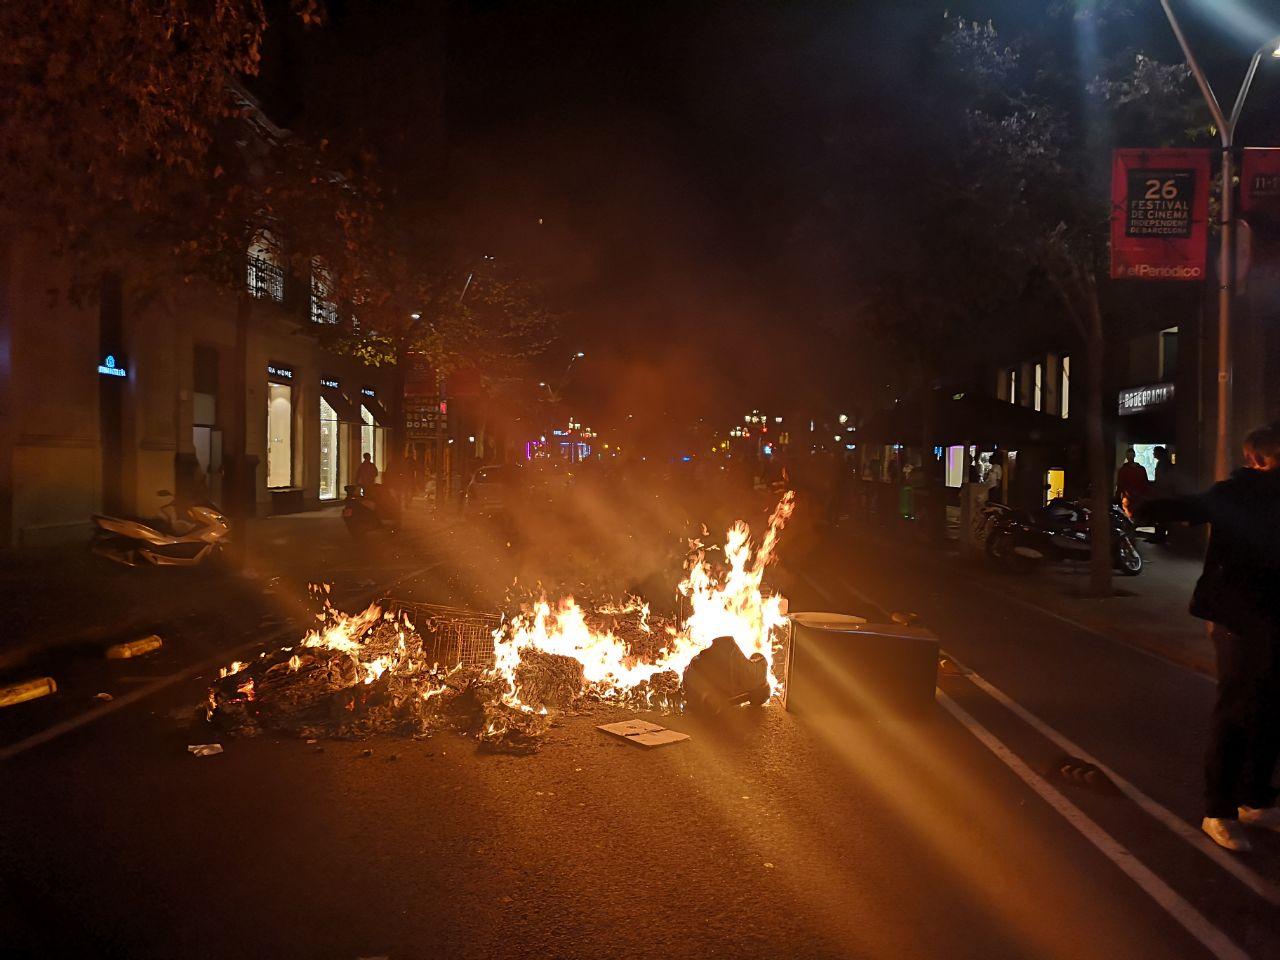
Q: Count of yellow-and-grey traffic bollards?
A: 2